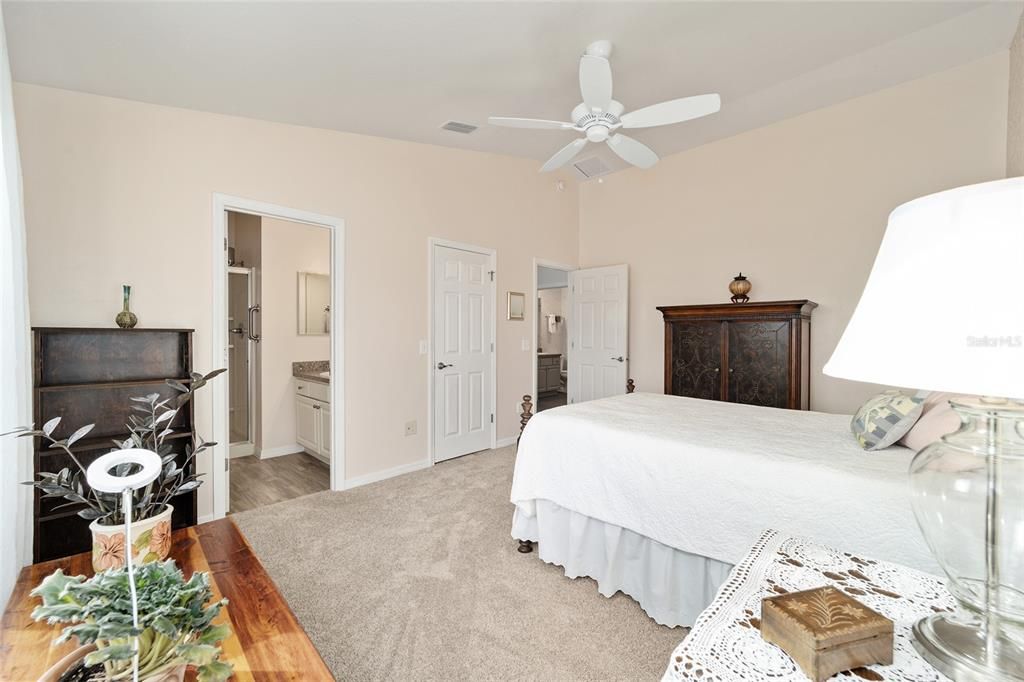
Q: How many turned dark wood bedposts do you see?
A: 2